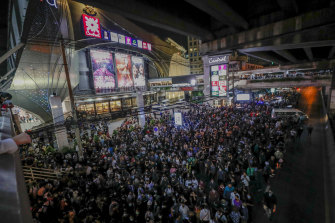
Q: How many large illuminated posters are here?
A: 3